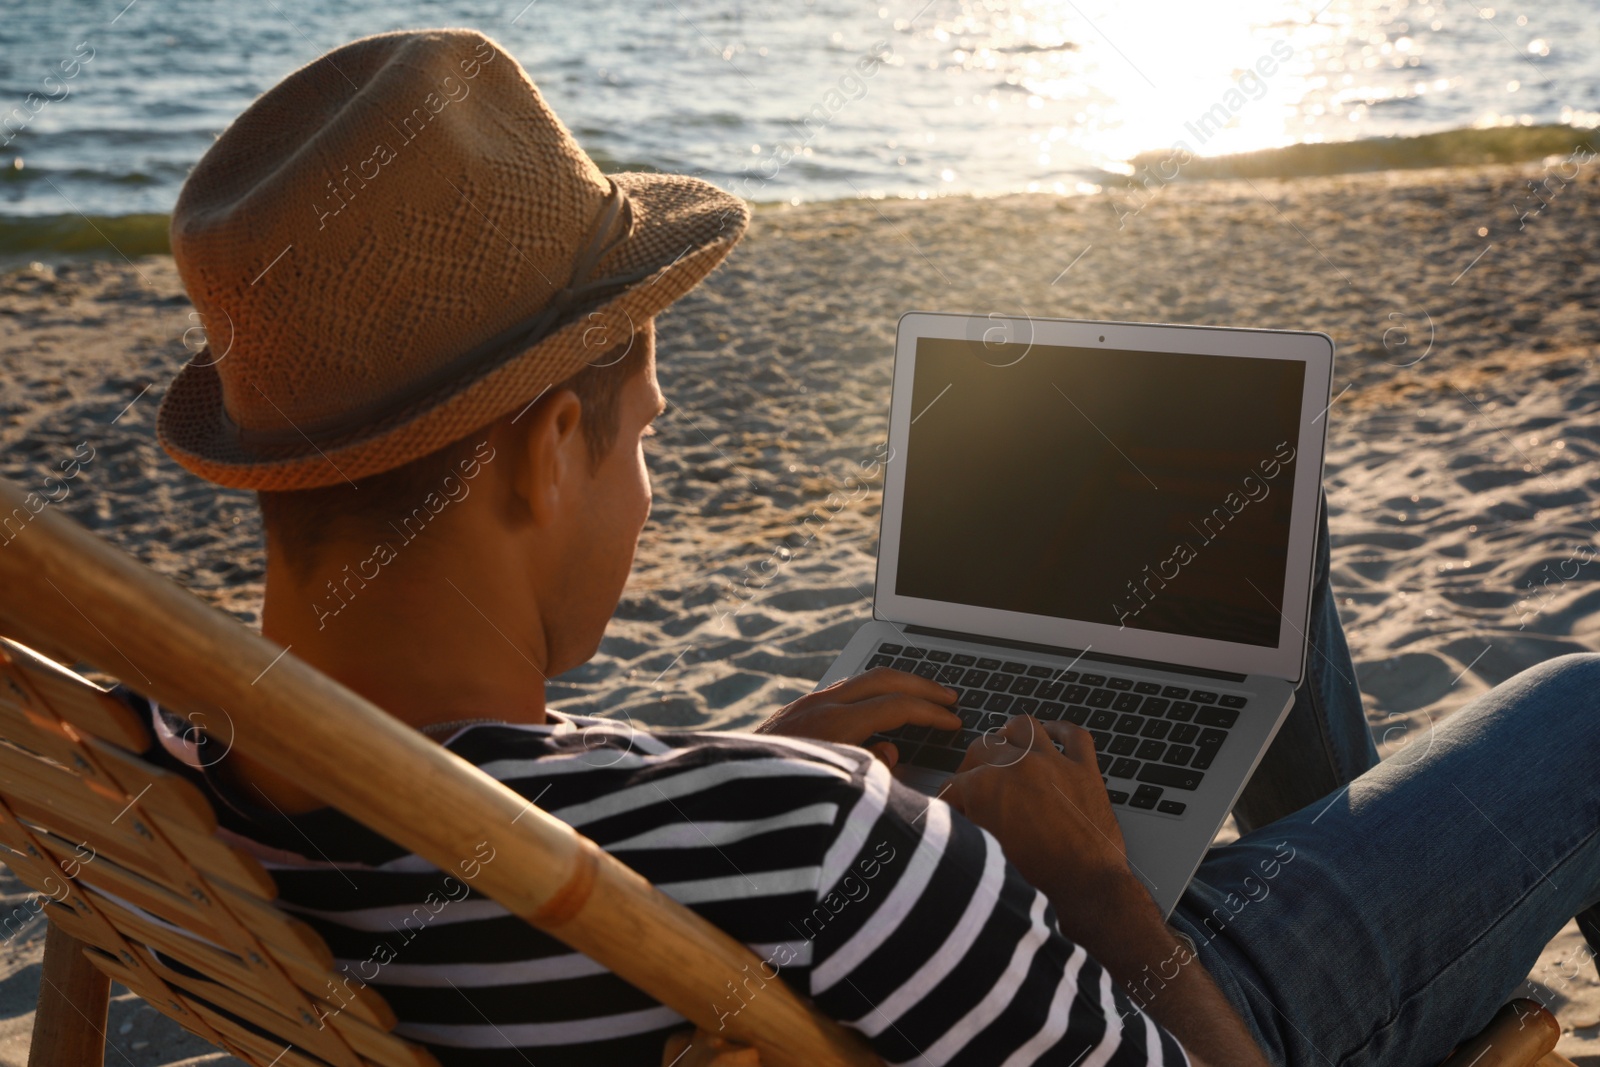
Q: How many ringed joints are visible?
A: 1